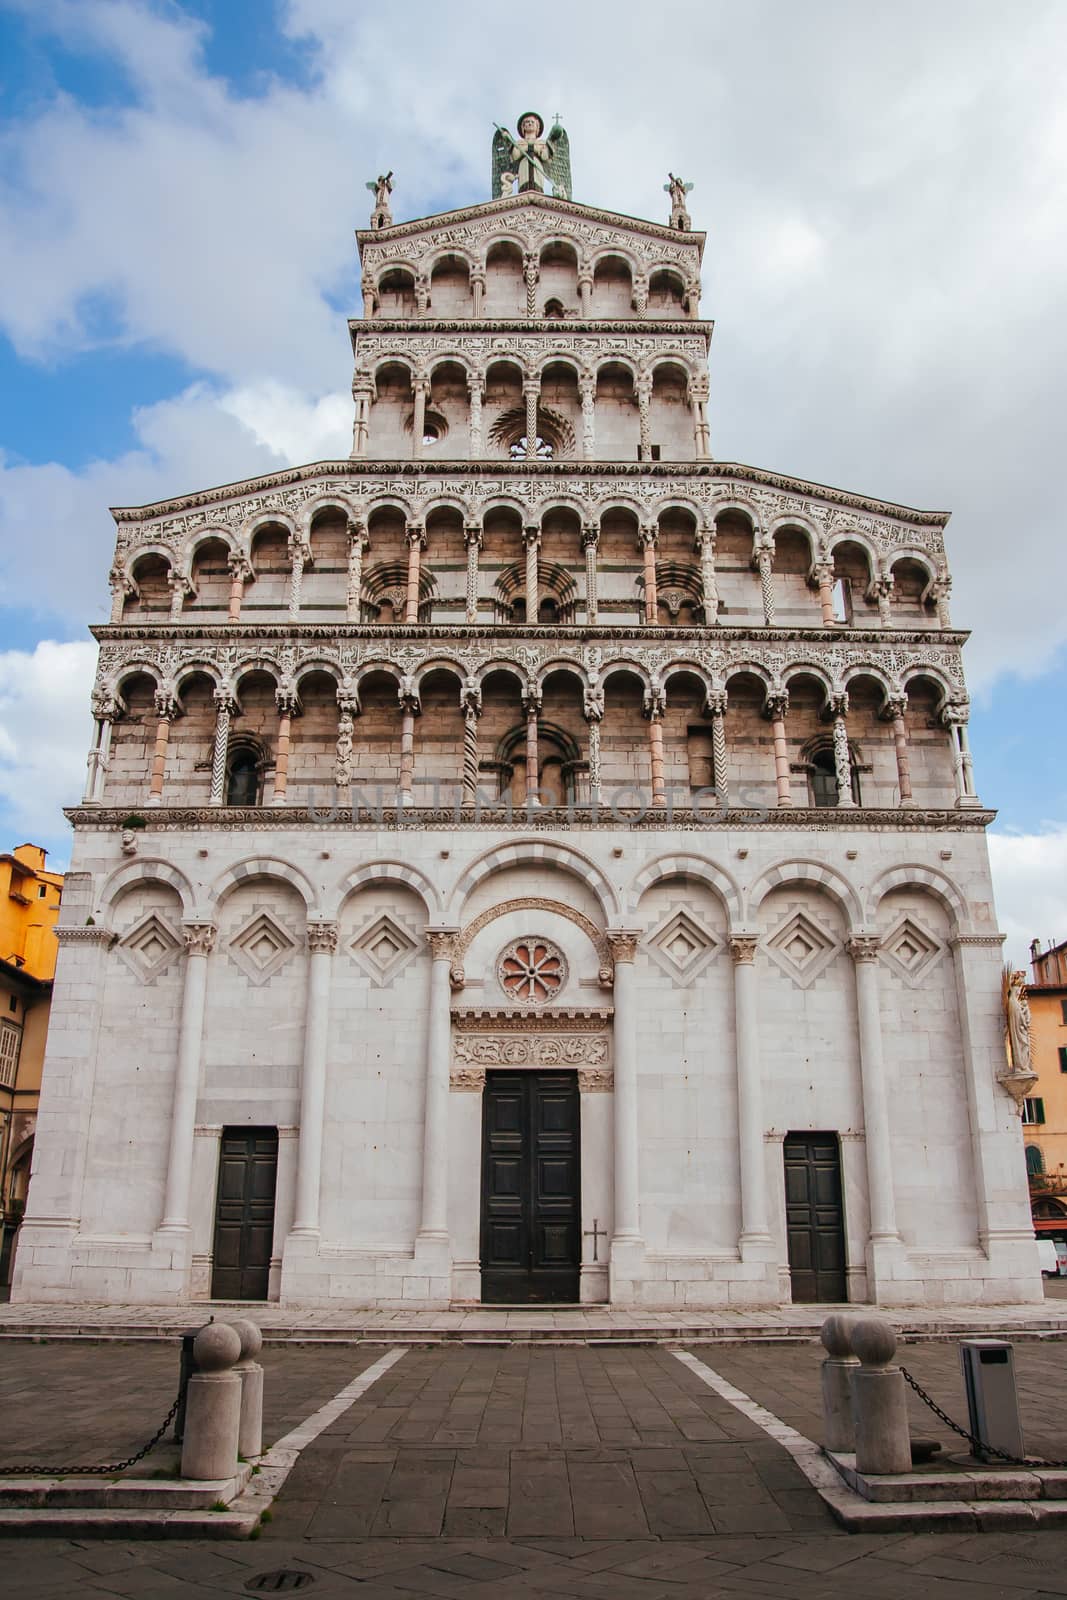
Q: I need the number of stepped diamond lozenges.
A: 6